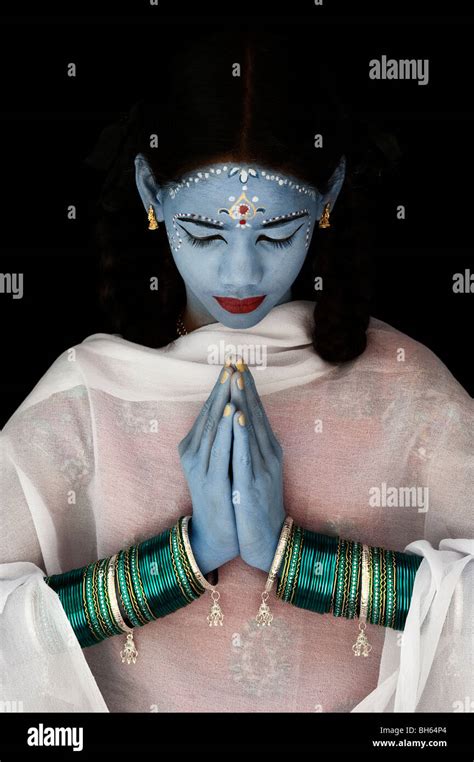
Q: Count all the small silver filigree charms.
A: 4